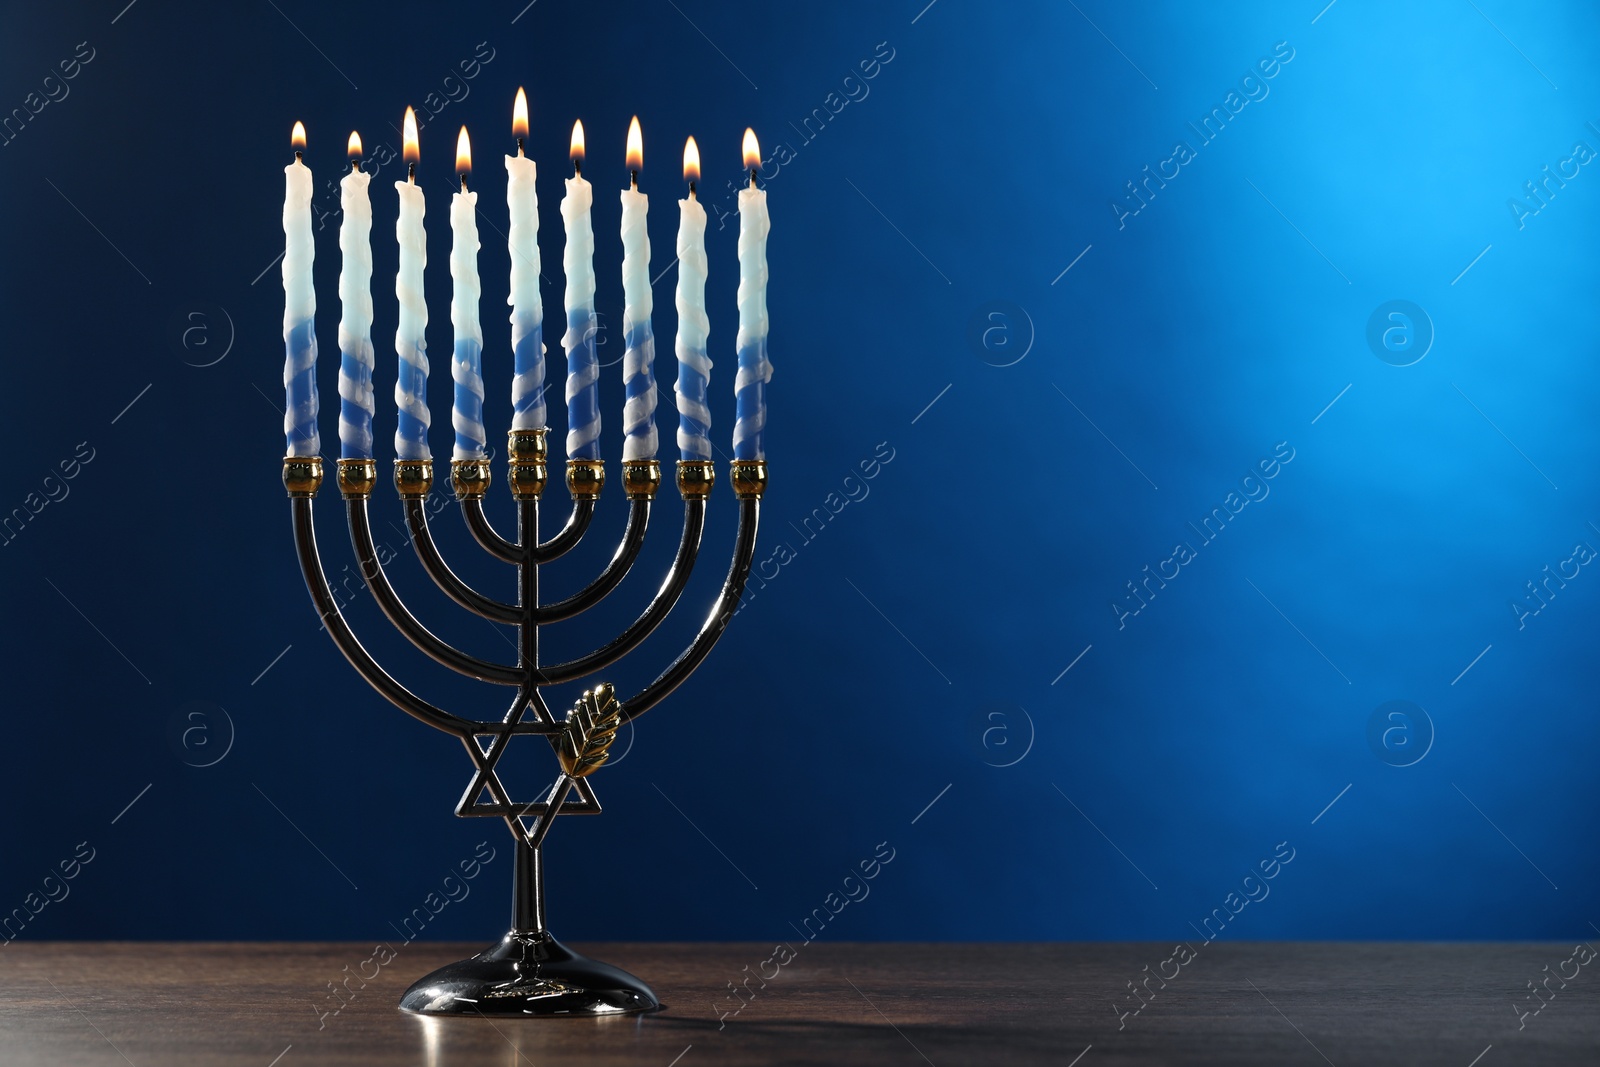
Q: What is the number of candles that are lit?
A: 9